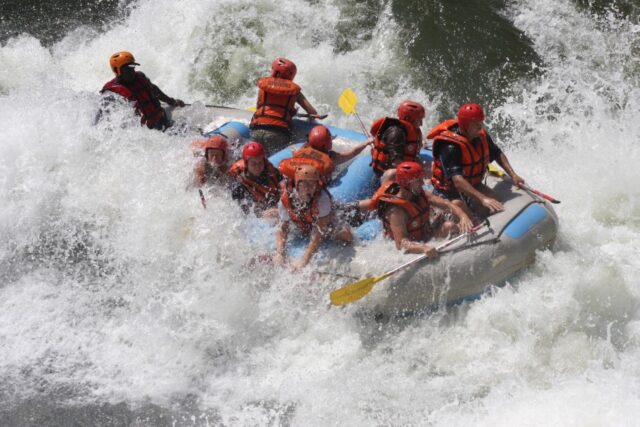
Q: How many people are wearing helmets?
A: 9